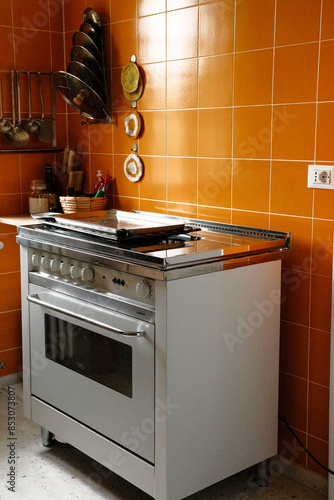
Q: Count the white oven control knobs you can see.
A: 7